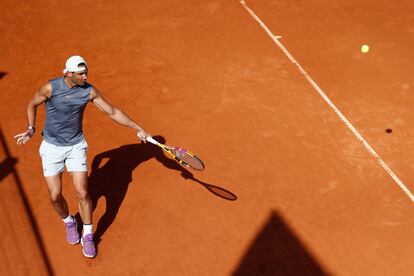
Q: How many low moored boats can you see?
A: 0